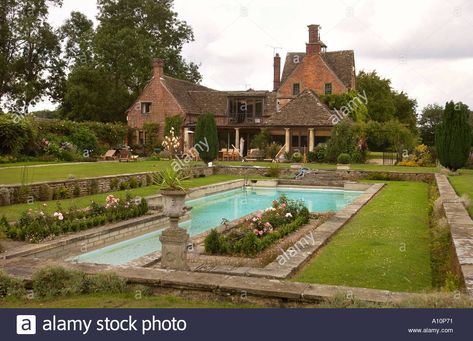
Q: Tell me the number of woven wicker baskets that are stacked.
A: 0